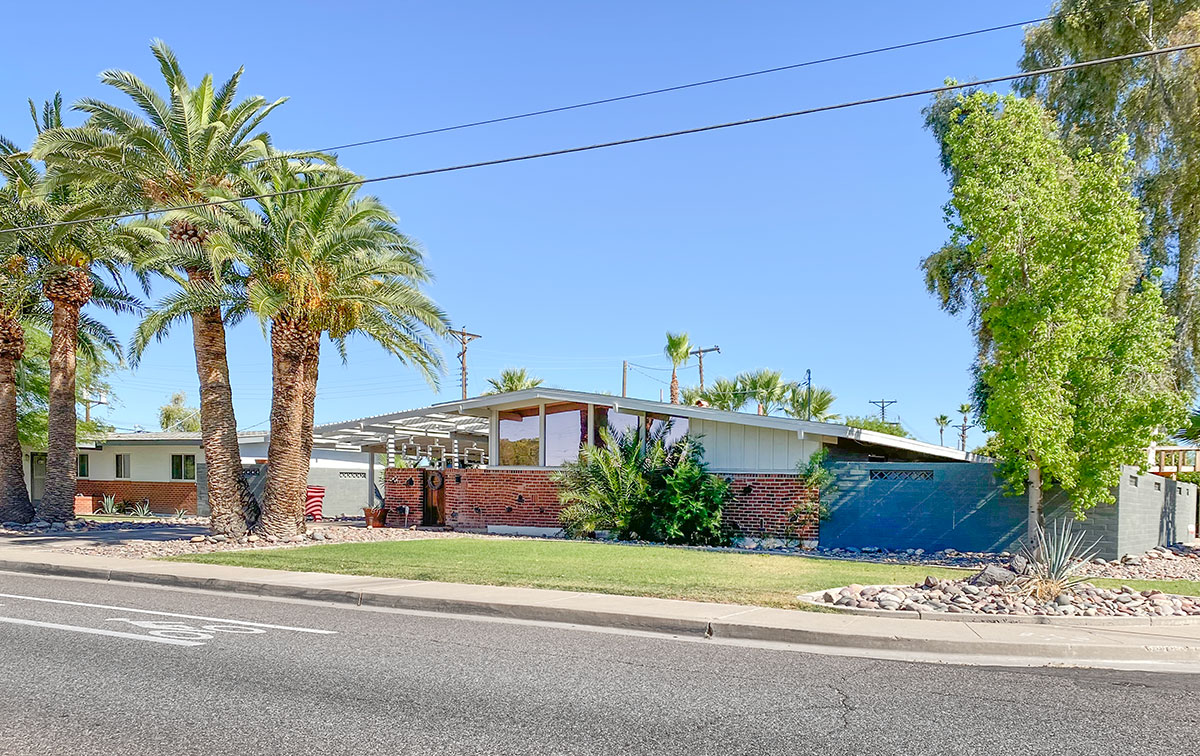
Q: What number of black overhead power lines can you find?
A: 2